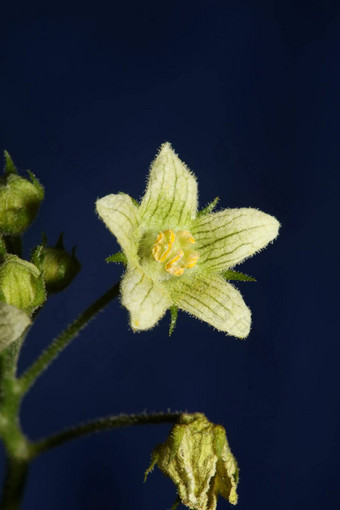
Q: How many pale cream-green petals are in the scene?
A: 5